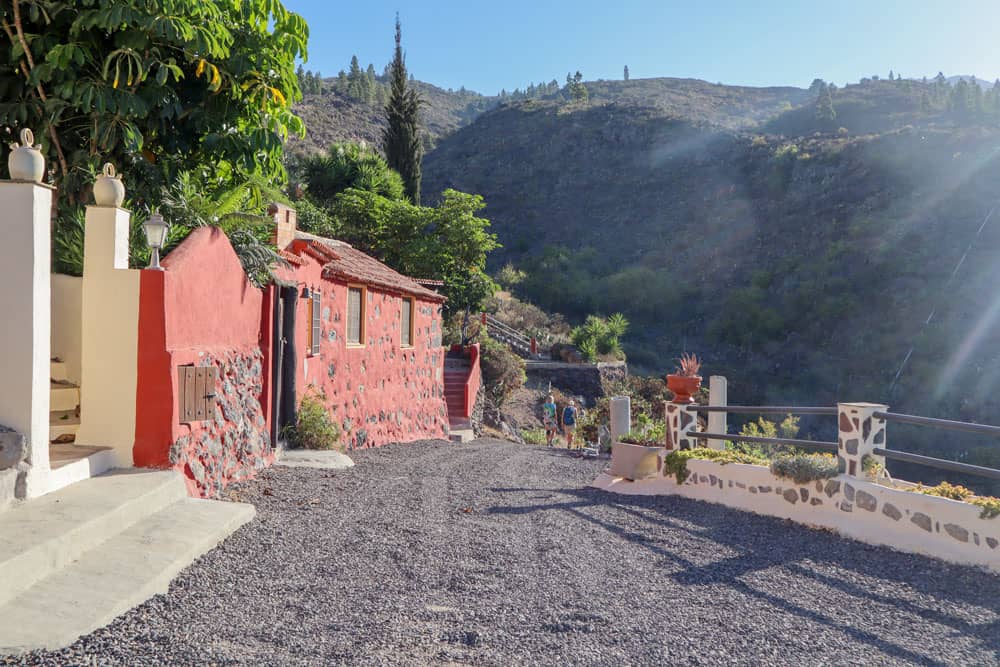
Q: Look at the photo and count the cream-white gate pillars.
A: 2